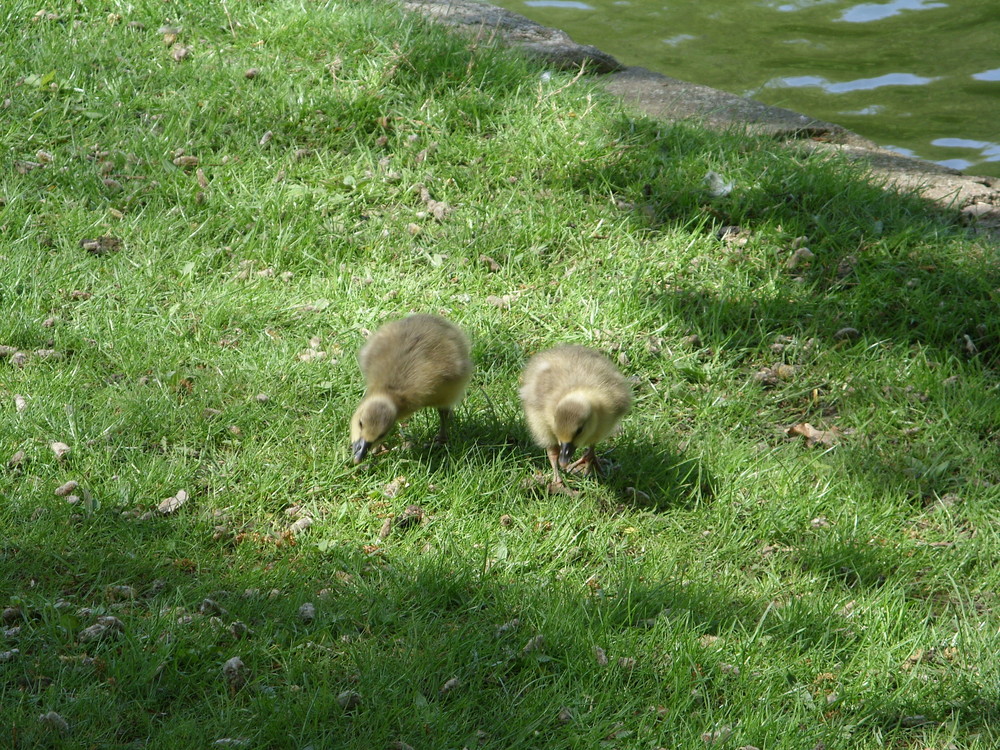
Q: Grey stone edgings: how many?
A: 1